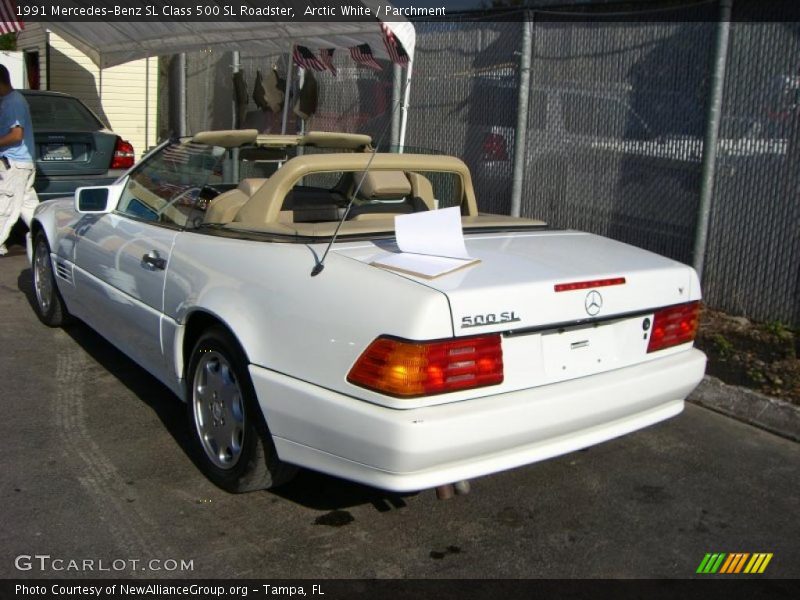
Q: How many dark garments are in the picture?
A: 3